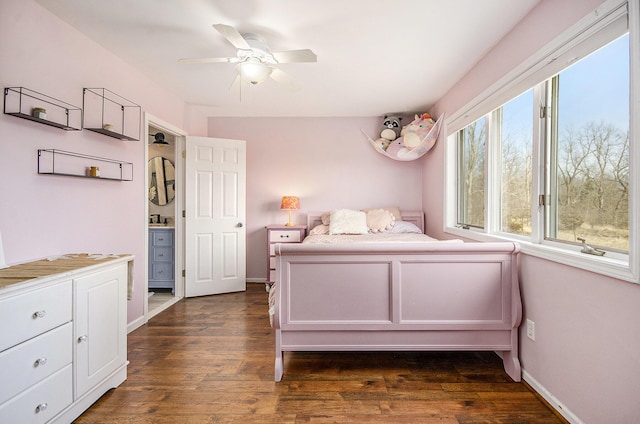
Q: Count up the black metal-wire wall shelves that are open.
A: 3